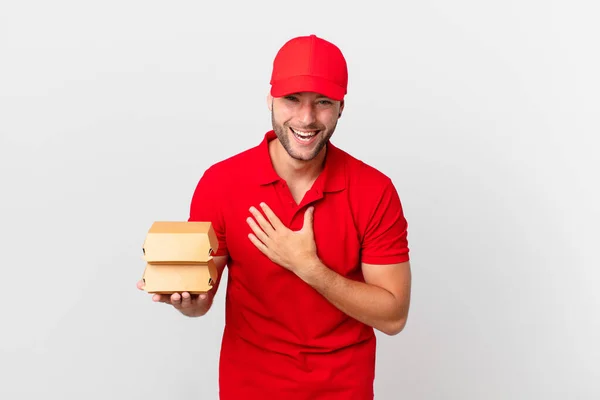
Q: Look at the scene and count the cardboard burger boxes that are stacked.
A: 2